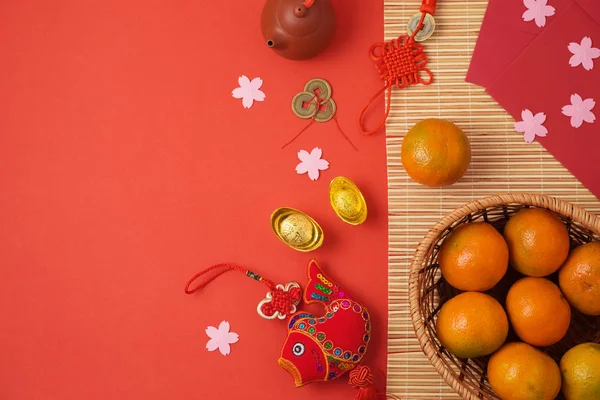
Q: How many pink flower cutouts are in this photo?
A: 7